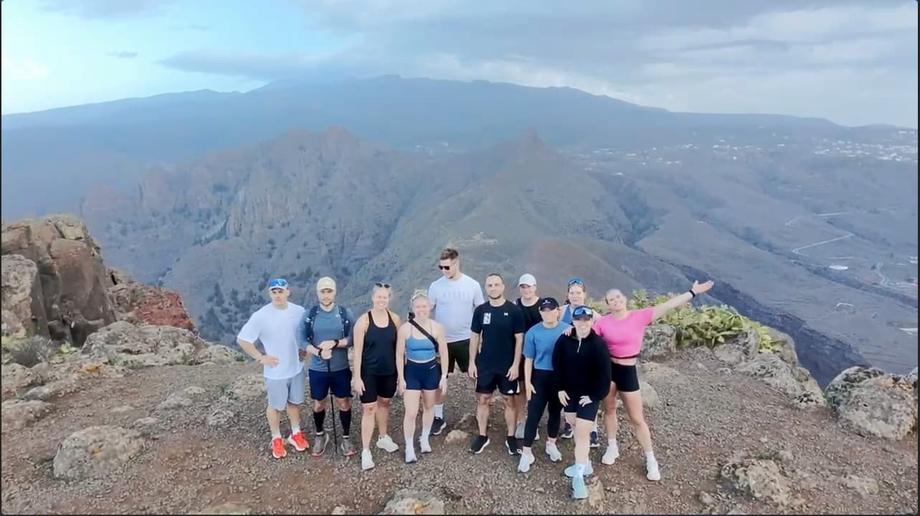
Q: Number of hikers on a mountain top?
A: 11